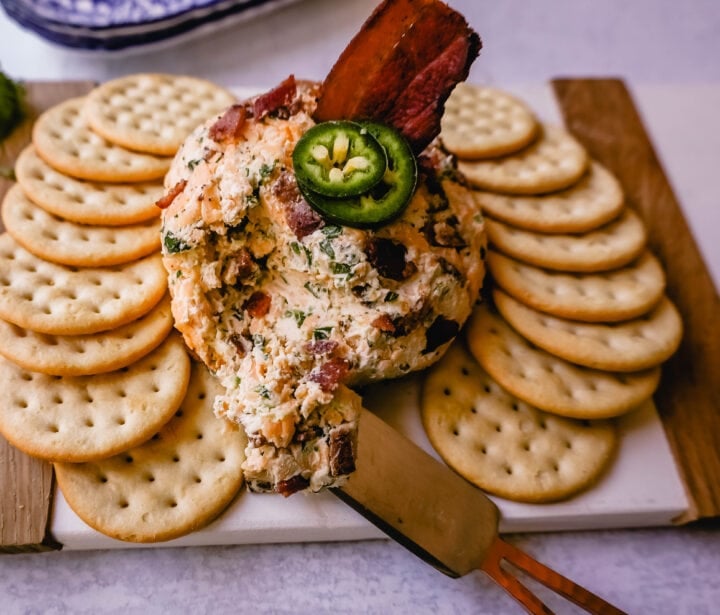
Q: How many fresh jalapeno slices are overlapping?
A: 2